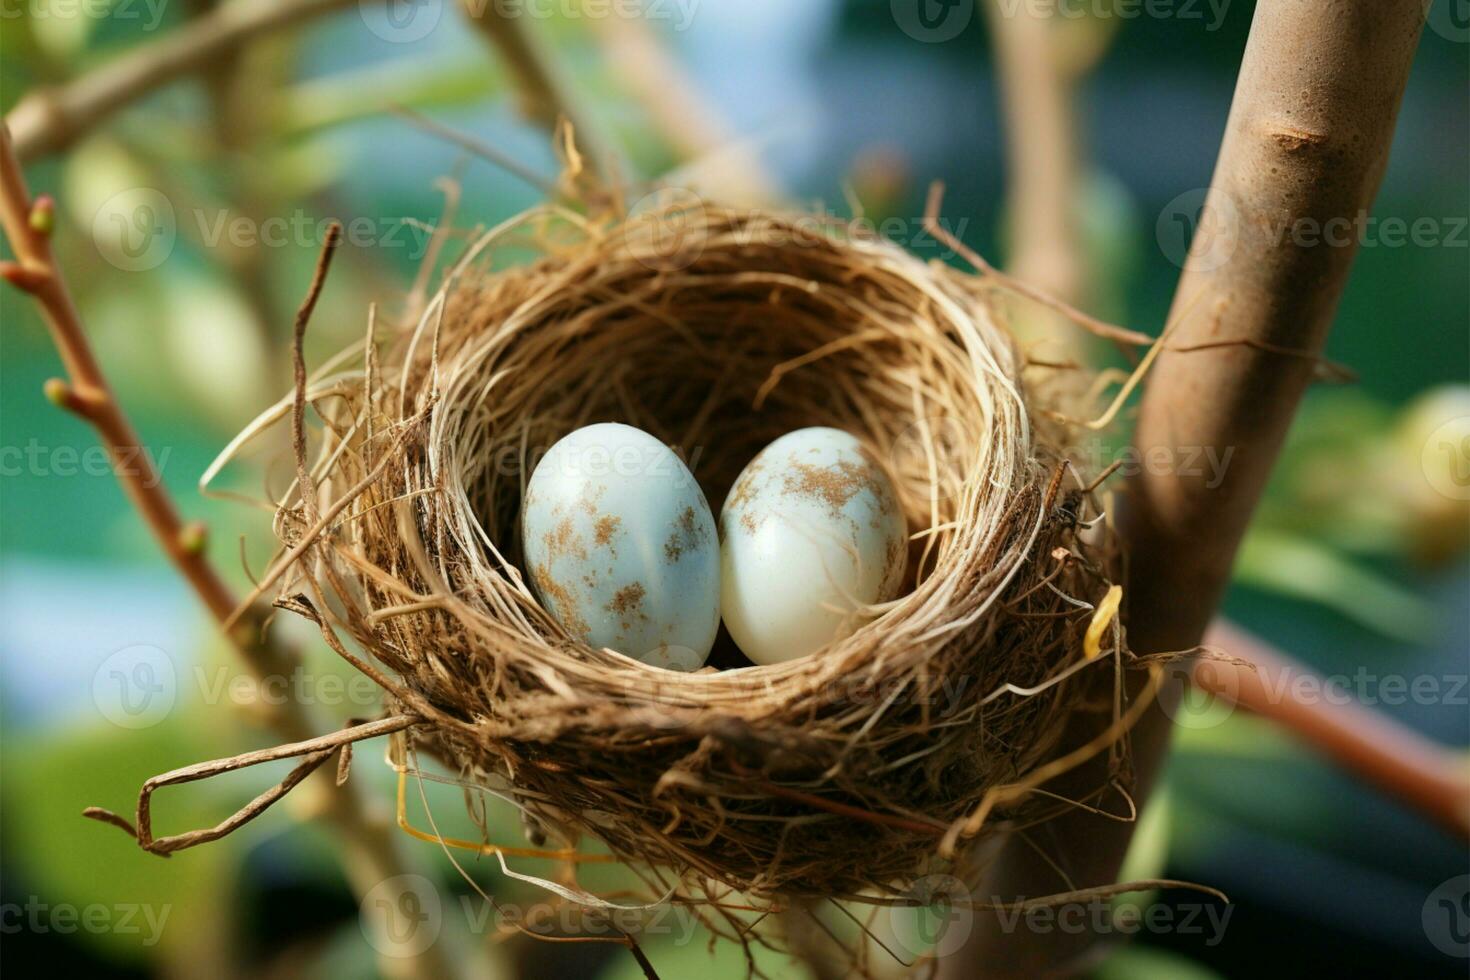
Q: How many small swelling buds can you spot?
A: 4